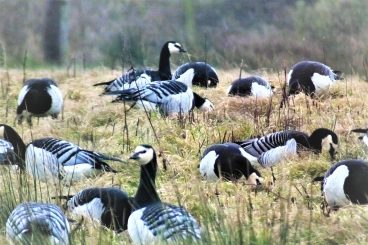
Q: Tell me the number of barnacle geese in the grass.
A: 15